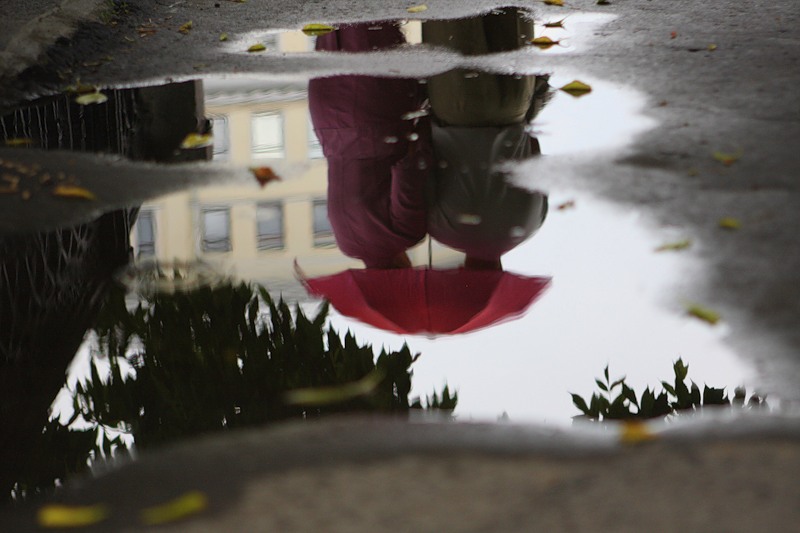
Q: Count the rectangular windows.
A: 7